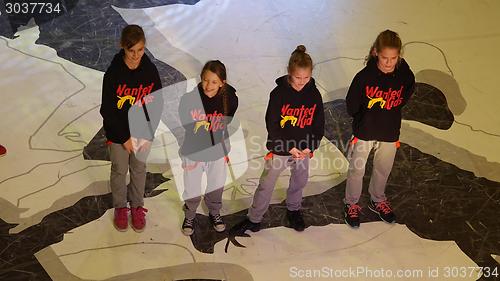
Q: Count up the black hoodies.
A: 4